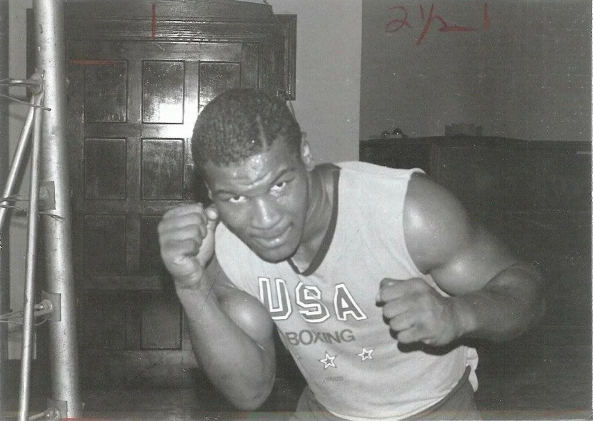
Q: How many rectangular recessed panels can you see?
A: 9